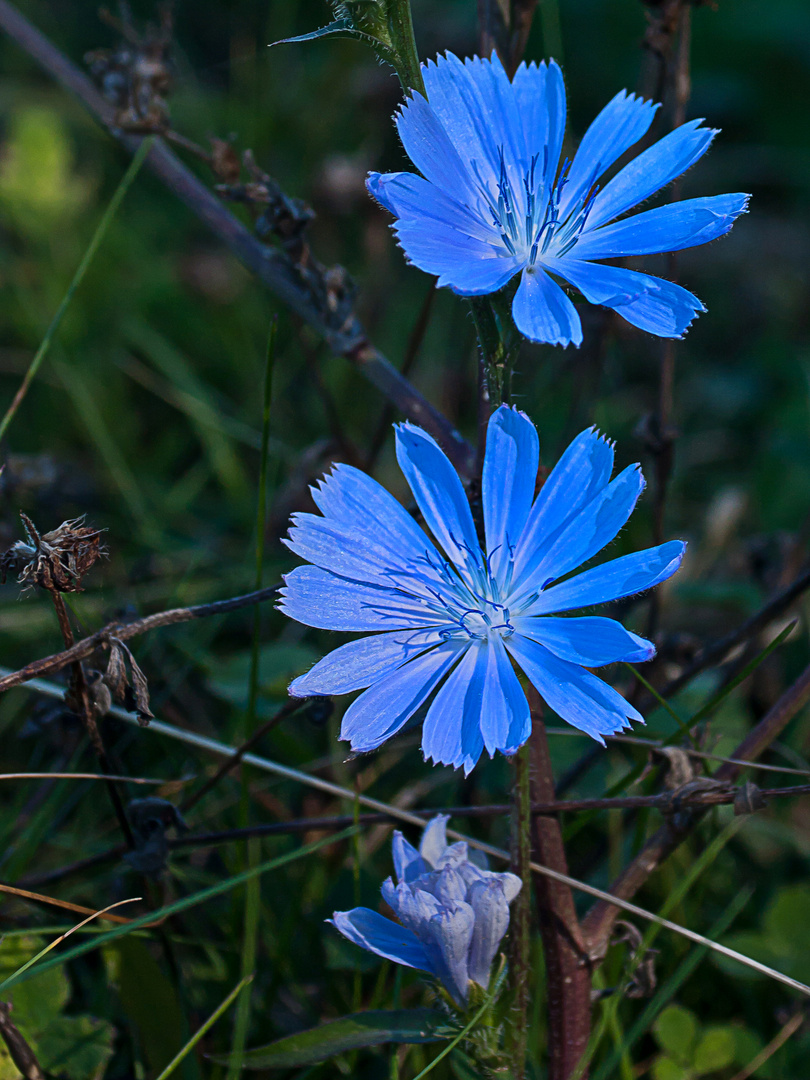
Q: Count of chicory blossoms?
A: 3